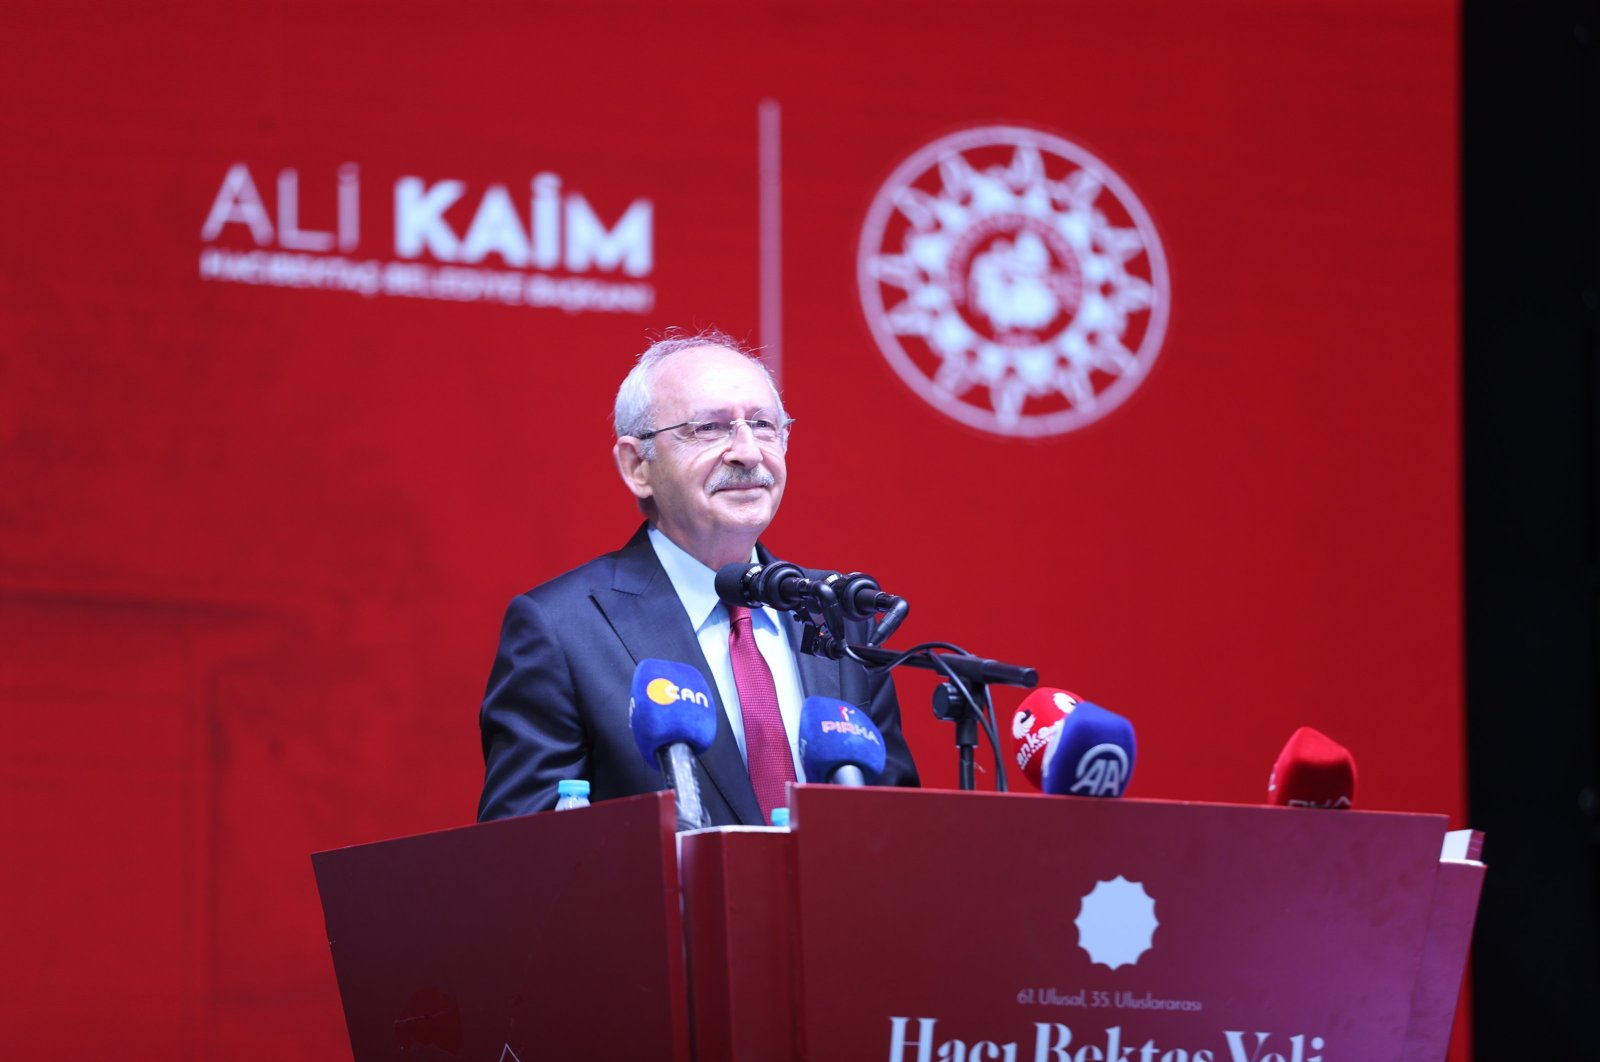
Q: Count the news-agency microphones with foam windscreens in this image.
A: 5